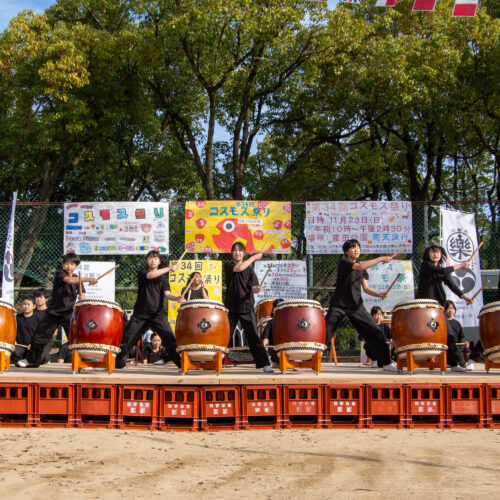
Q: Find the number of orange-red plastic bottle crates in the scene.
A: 13